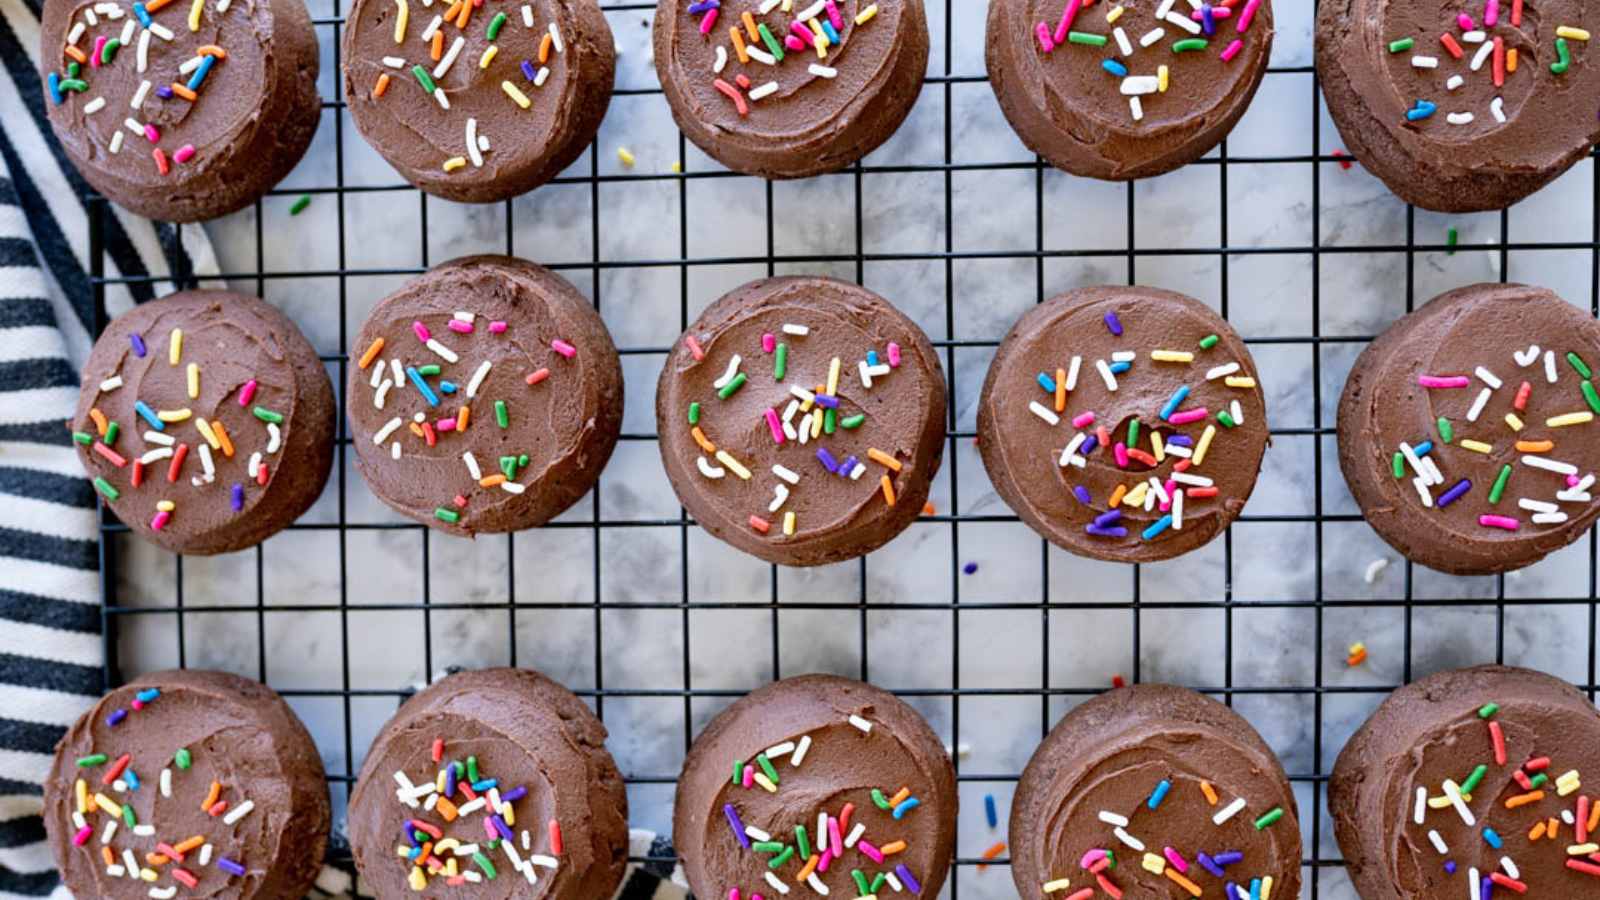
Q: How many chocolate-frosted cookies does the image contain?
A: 15